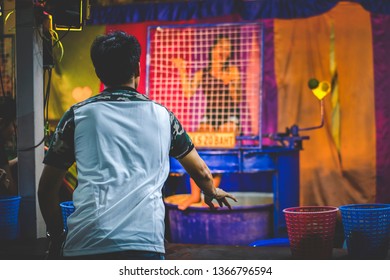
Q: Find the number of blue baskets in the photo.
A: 3